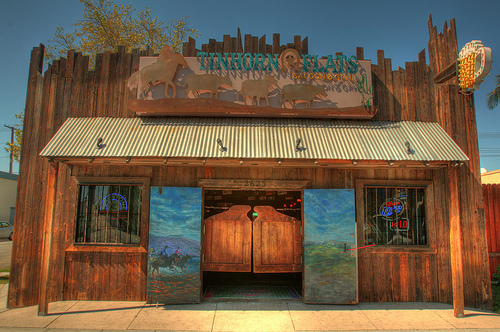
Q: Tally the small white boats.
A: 0